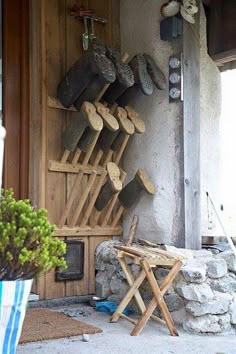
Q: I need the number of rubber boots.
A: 10